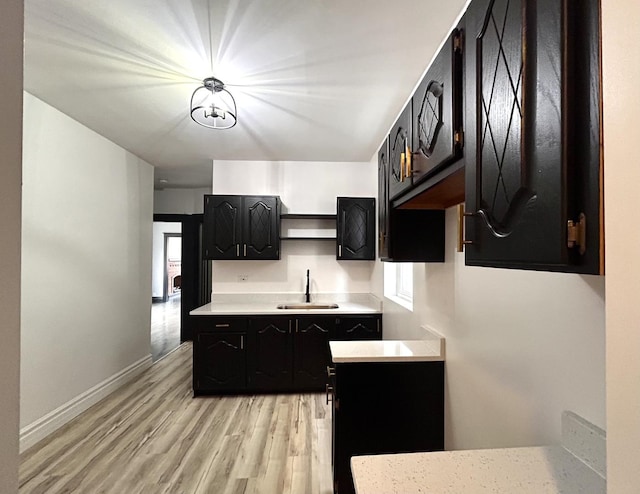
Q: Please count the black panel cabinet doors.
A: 11